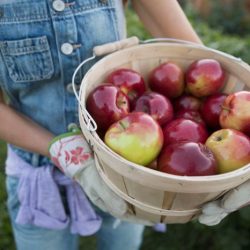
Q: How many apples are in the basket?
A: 12